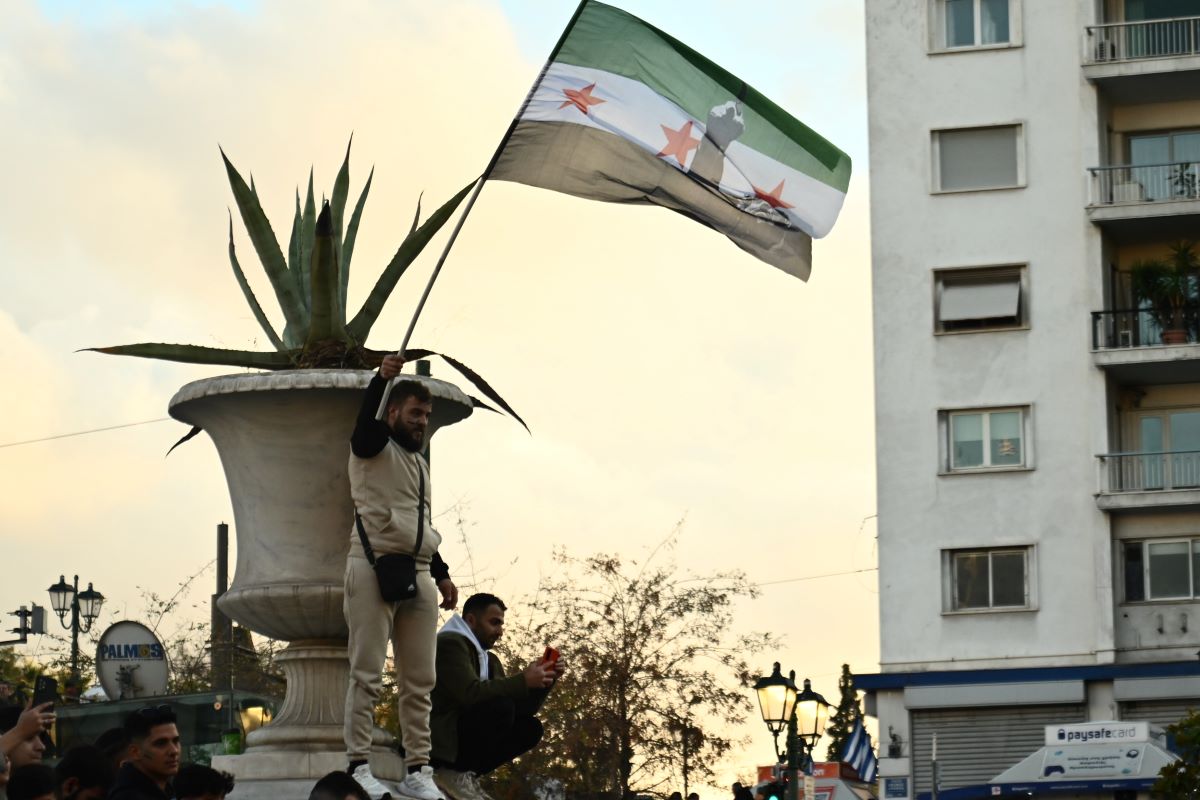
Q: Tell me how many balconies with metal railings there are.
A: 4